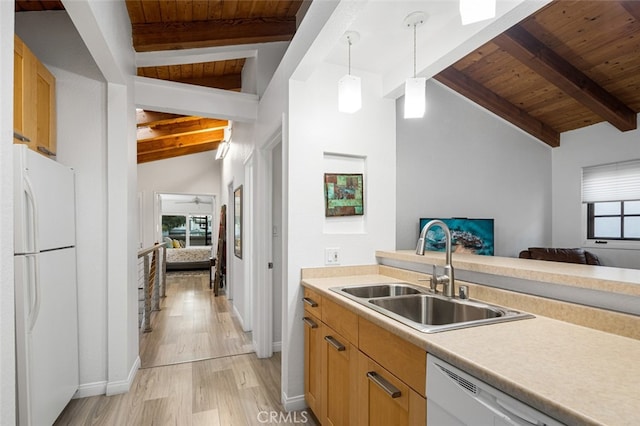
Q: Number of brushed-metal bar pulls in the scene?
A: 6